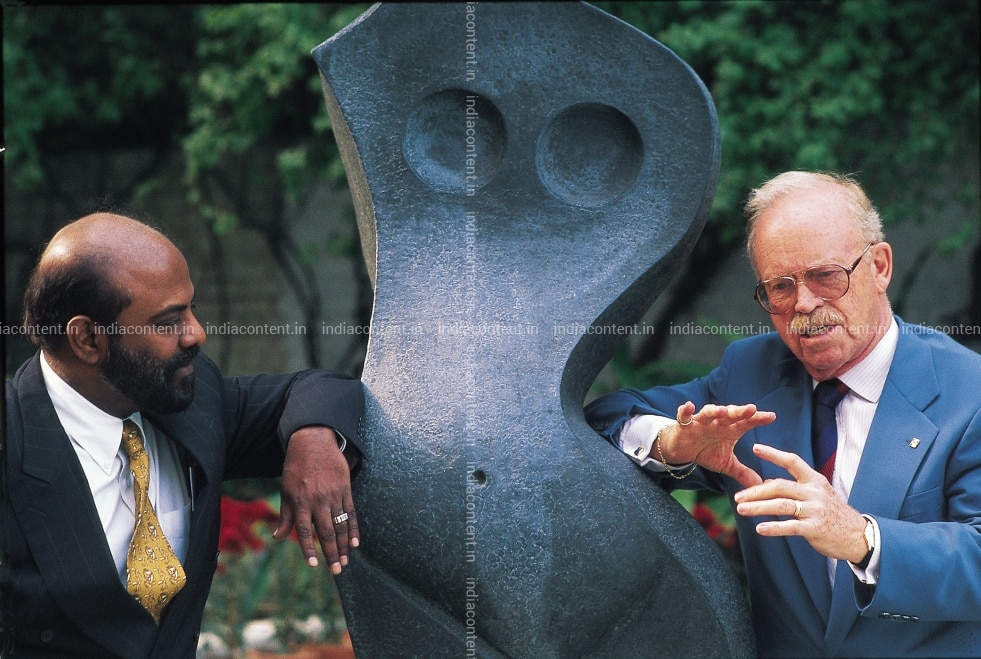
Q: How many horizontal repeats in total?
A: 9